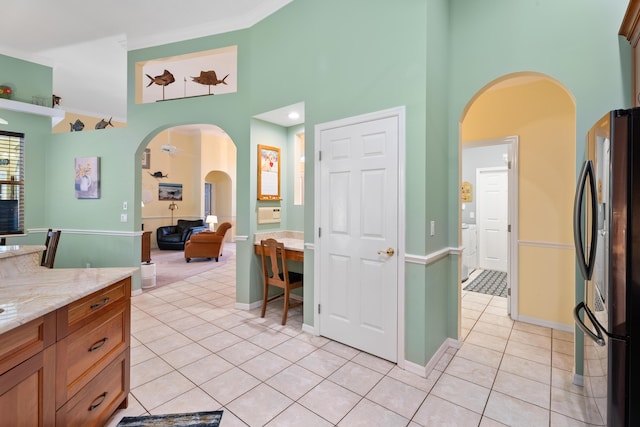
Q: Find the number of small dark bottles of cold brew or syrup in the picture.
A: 0